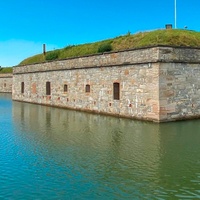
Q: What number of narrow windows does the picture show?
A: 5